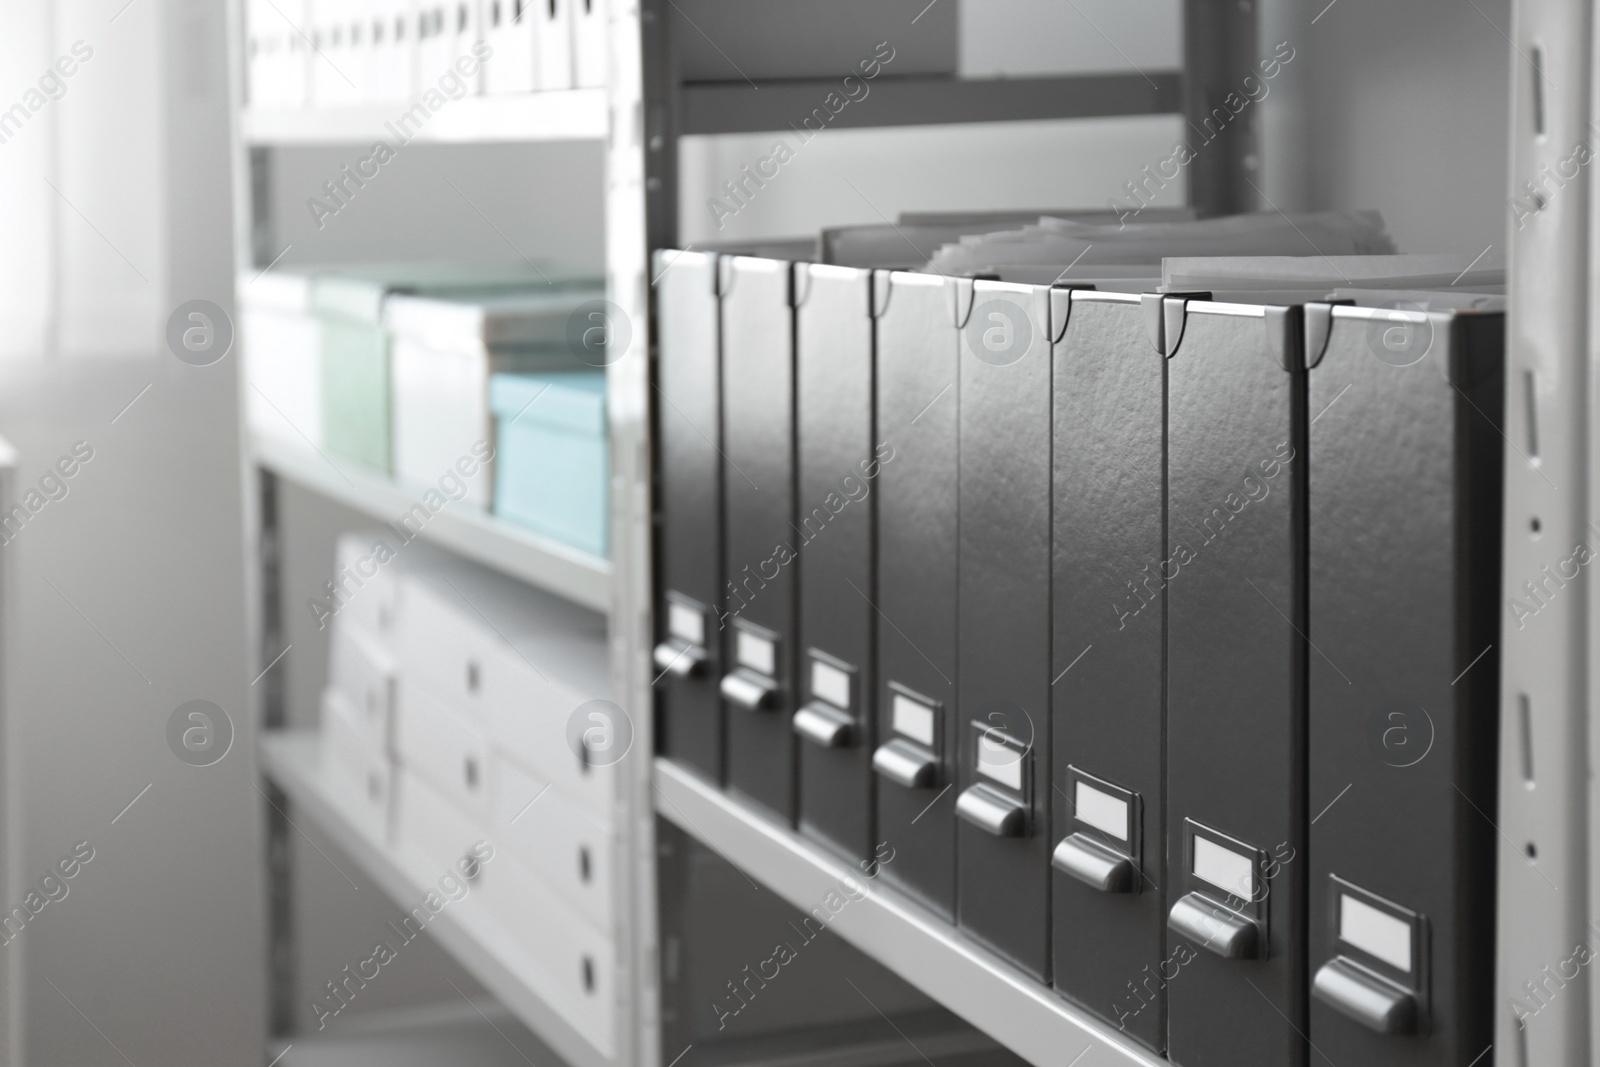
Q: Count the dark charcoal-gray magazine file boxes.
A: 8